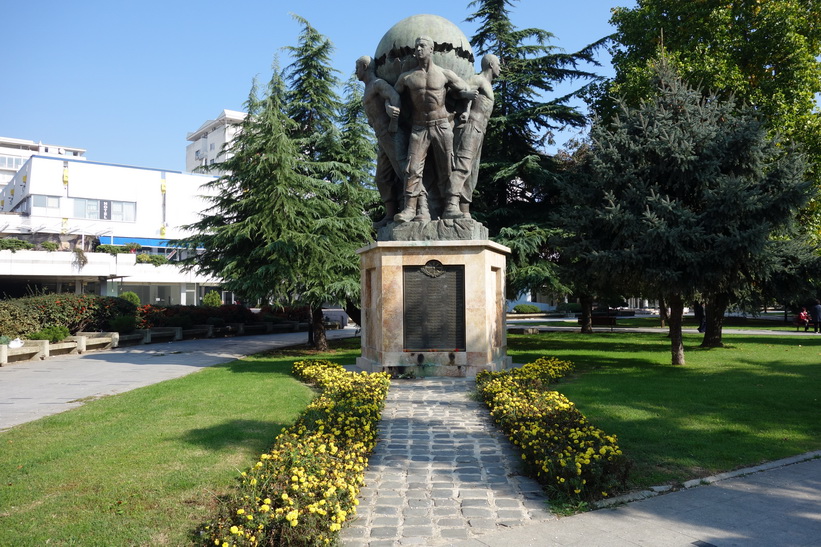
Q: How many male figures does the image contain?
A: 3